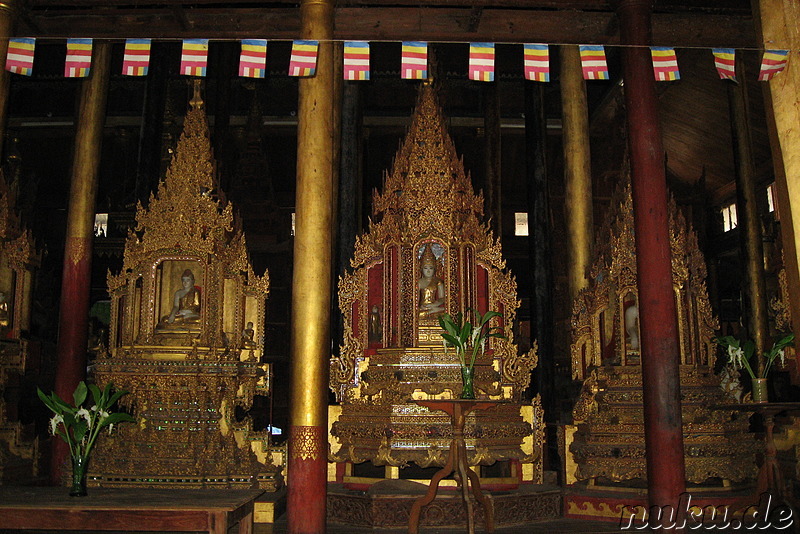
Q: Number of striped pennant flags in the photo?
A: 14